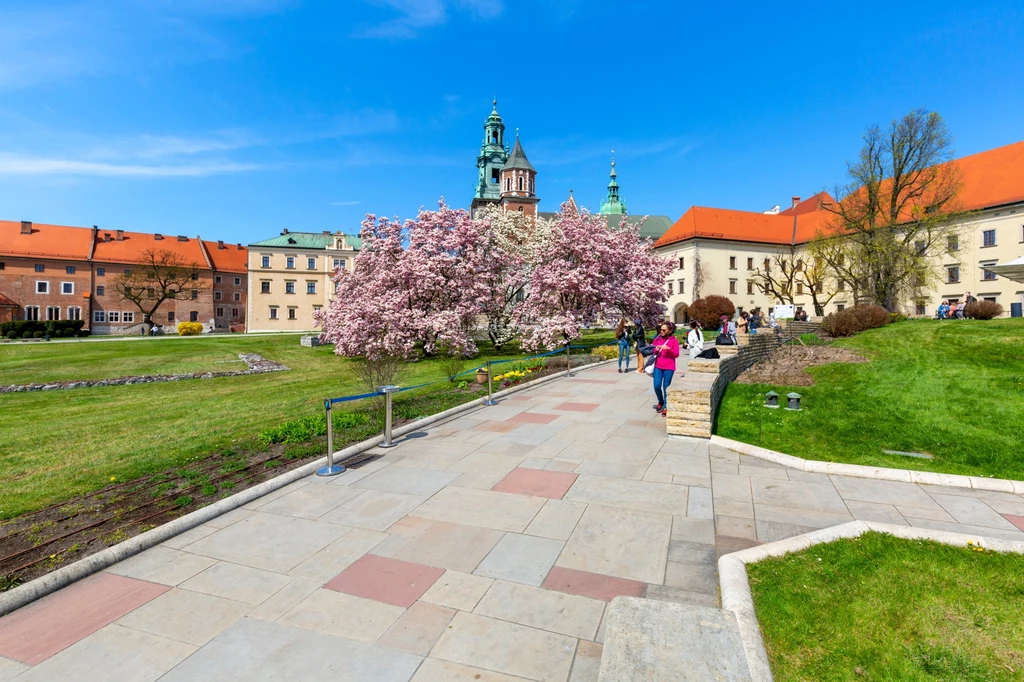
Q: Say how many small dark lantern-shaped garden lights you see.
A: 2